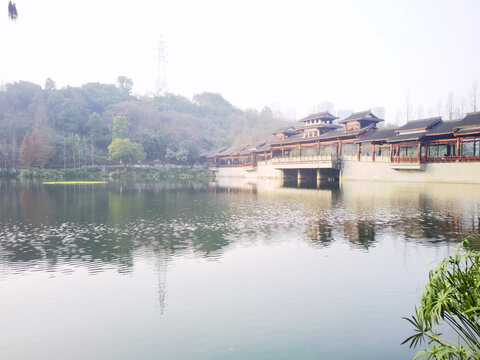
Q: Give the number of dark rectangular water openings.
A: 3